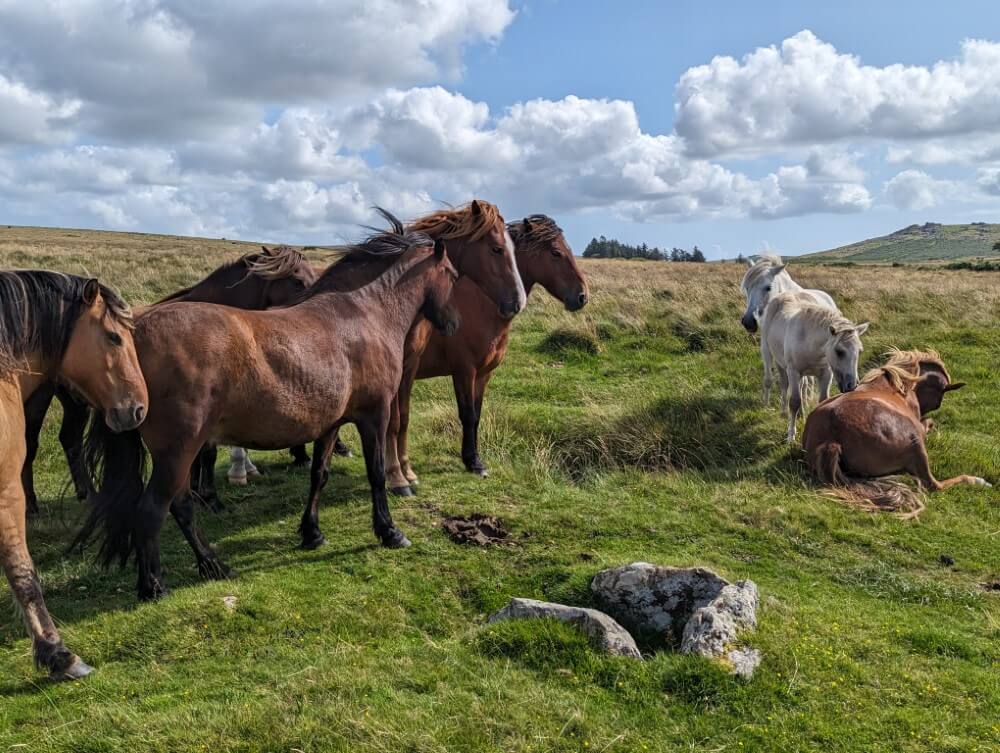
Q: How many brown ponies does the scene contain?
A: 6